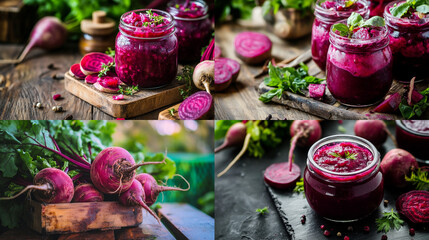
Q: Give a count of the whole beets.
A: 11